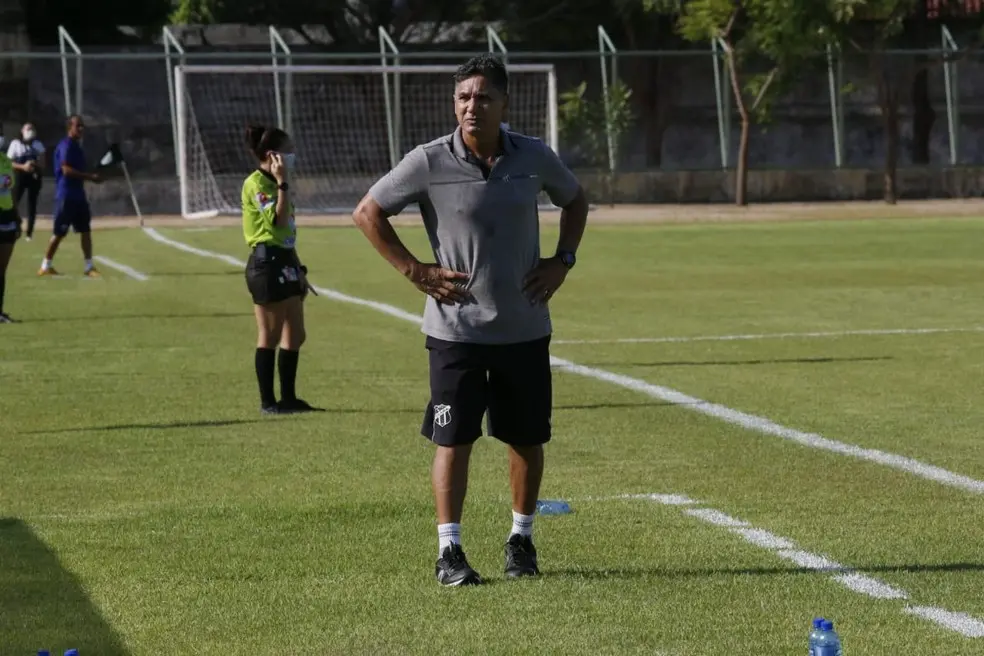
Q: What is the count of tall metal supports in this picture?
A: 9